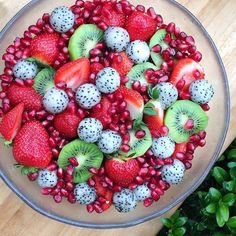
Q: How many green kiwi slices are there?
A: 7